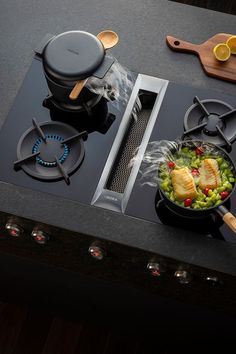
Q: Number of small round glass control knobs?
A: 6